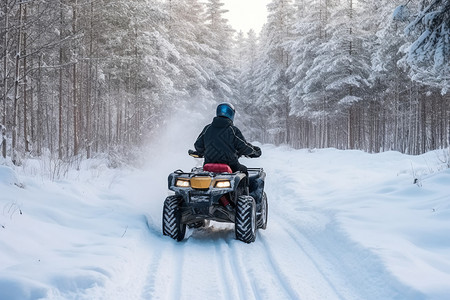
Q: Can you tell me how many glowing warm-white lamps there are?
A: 2